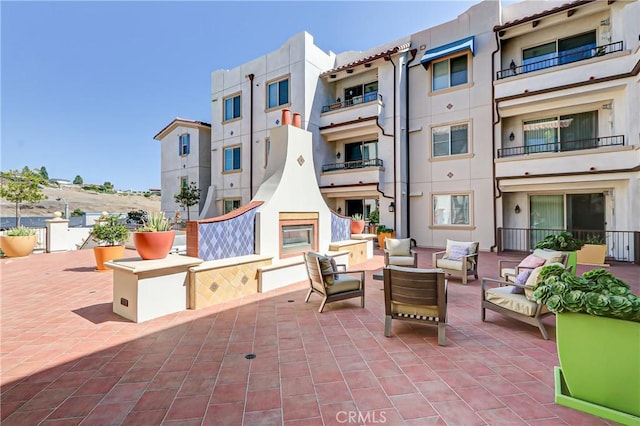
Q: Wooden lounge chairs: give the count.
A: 6